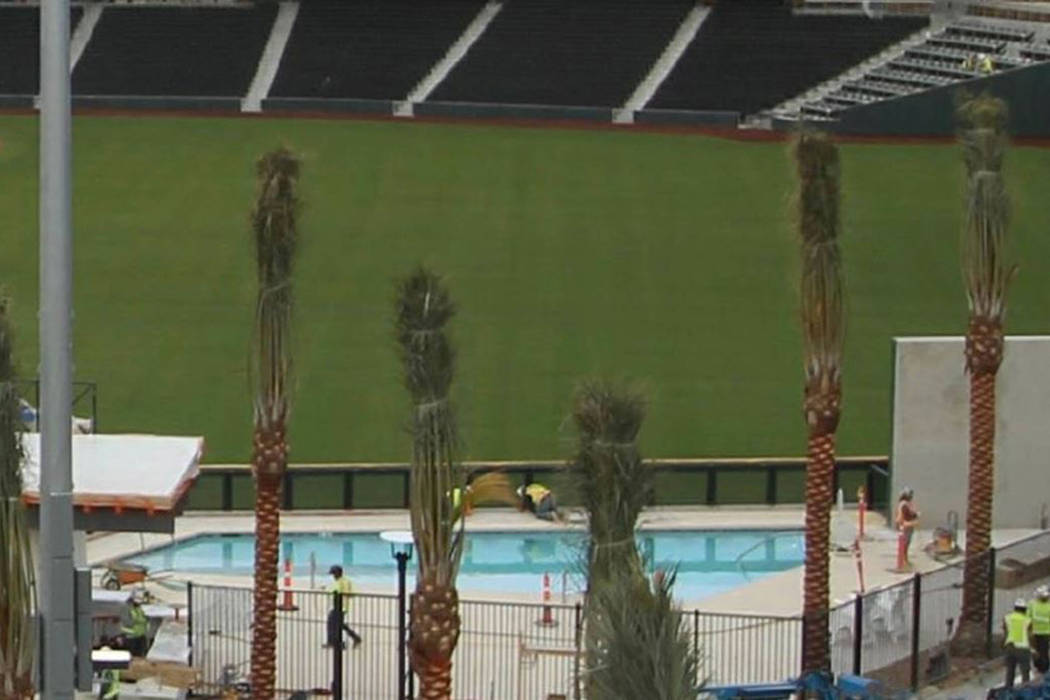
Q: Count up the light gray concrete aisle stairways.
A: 5